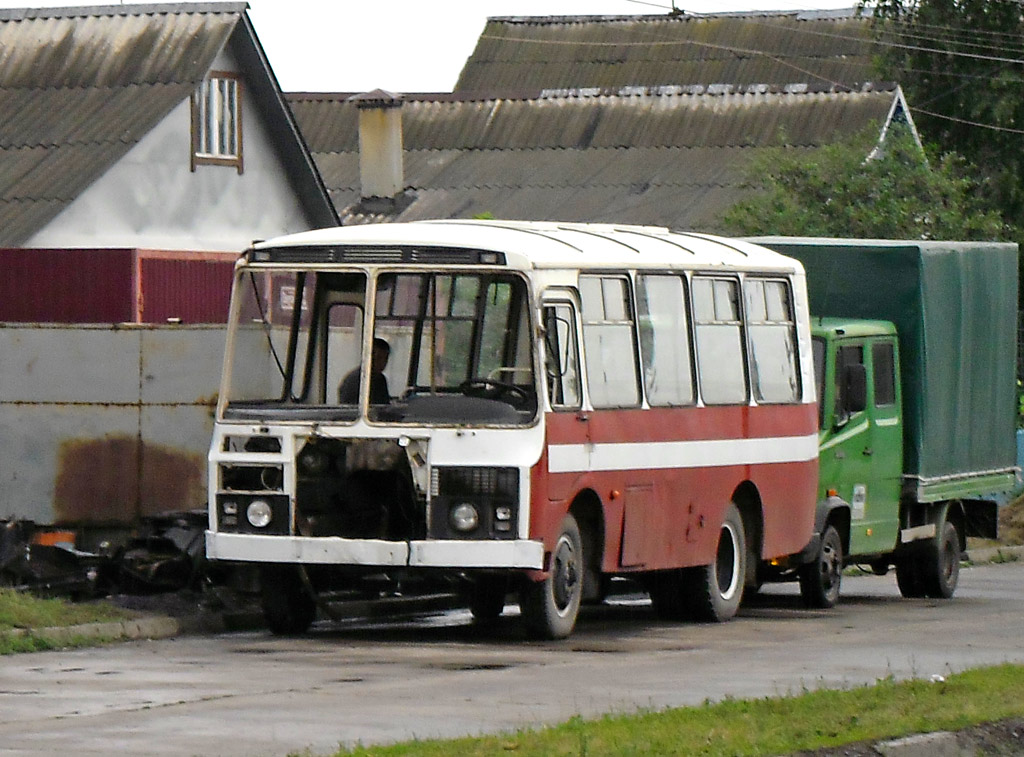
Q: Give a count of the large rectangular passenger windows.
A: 4